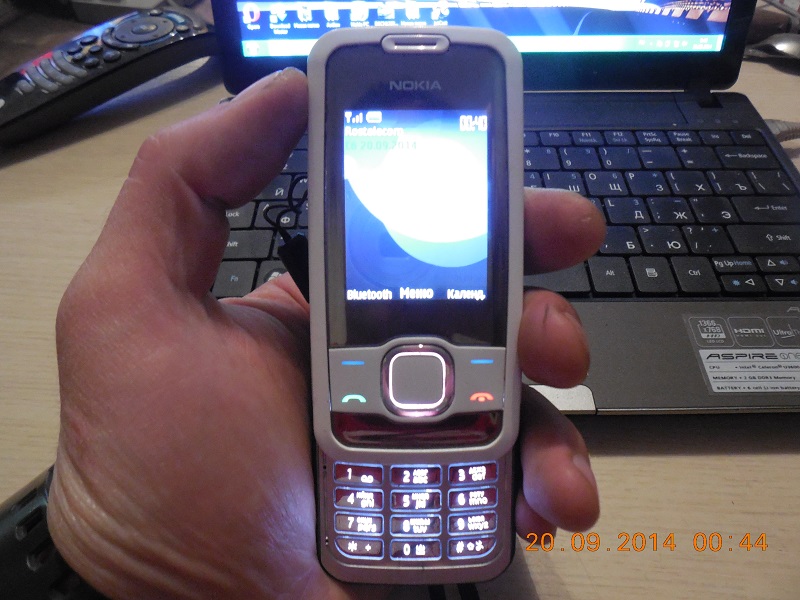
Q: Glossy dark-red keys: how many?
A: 12